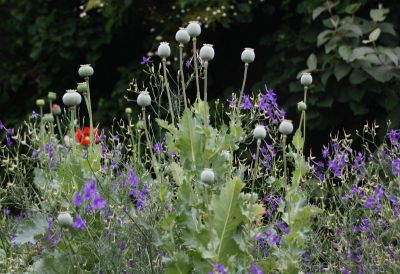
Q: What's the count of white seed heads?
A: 13